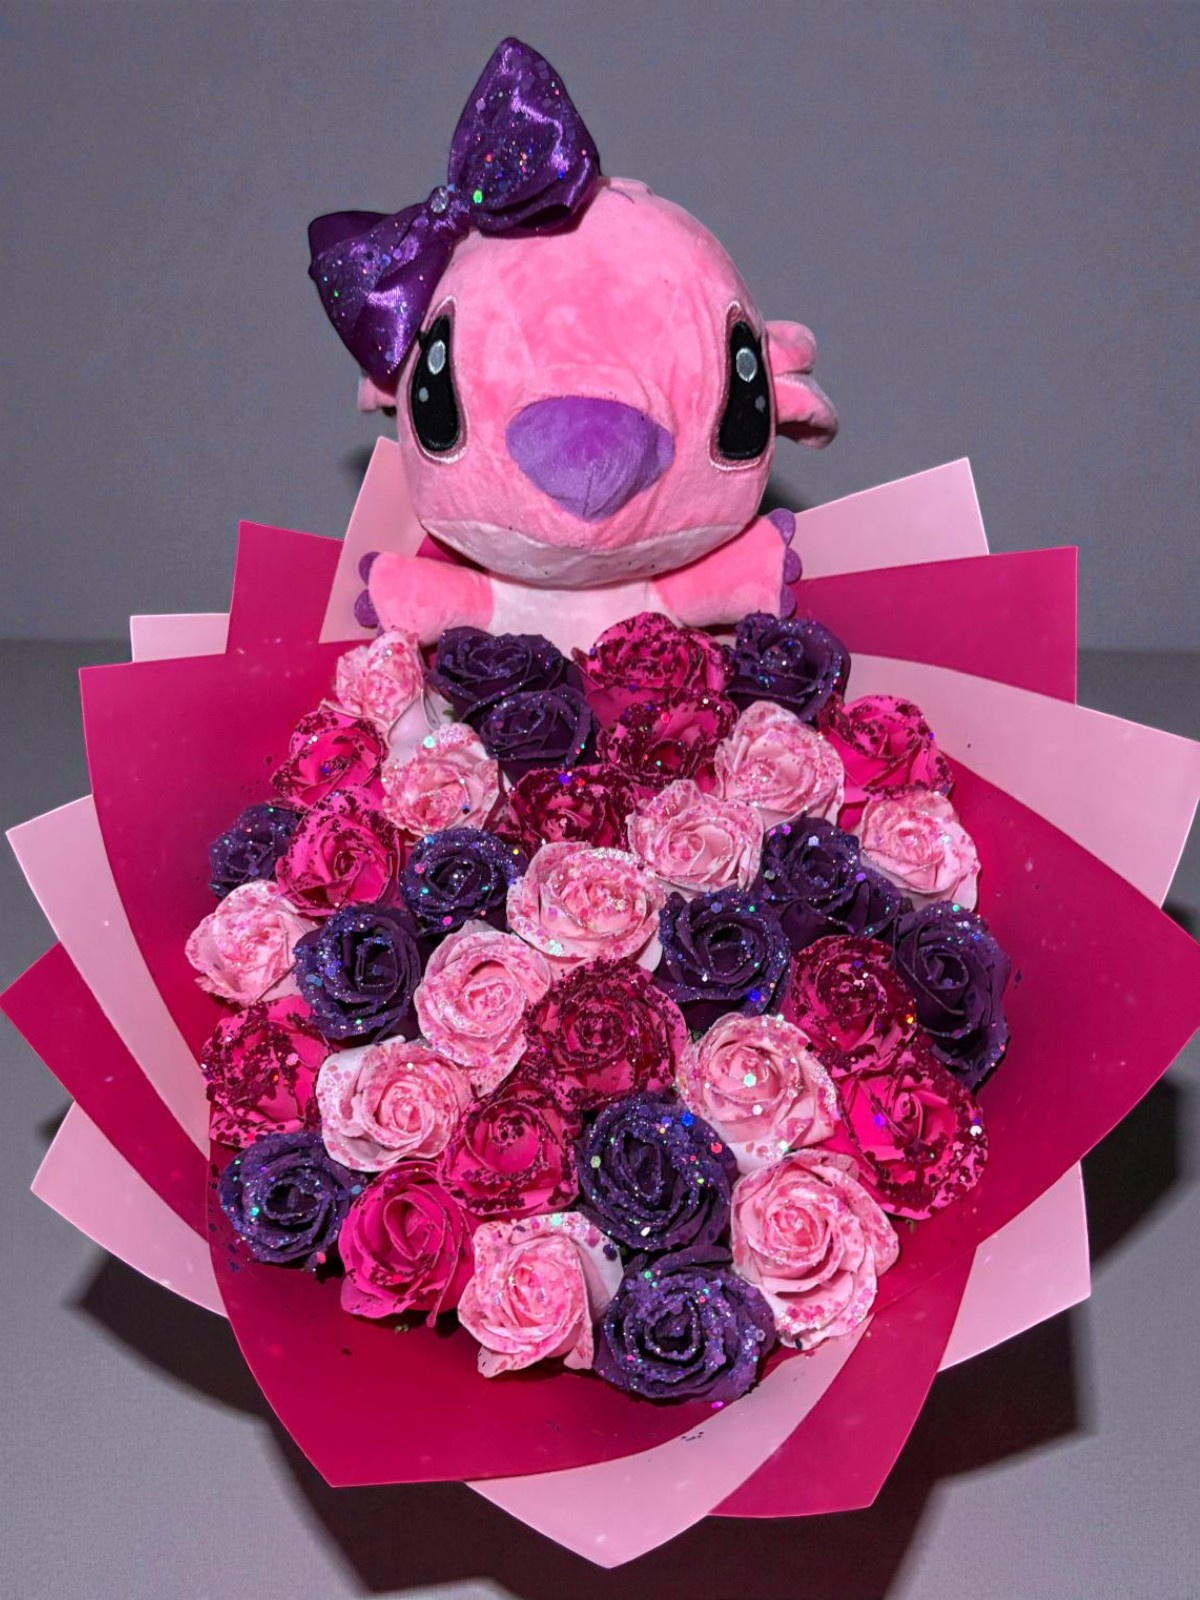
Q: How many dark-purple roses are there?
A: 12